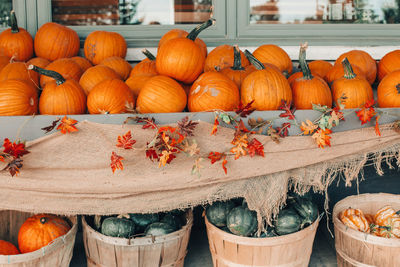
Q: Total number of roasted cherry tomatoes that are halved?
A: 0